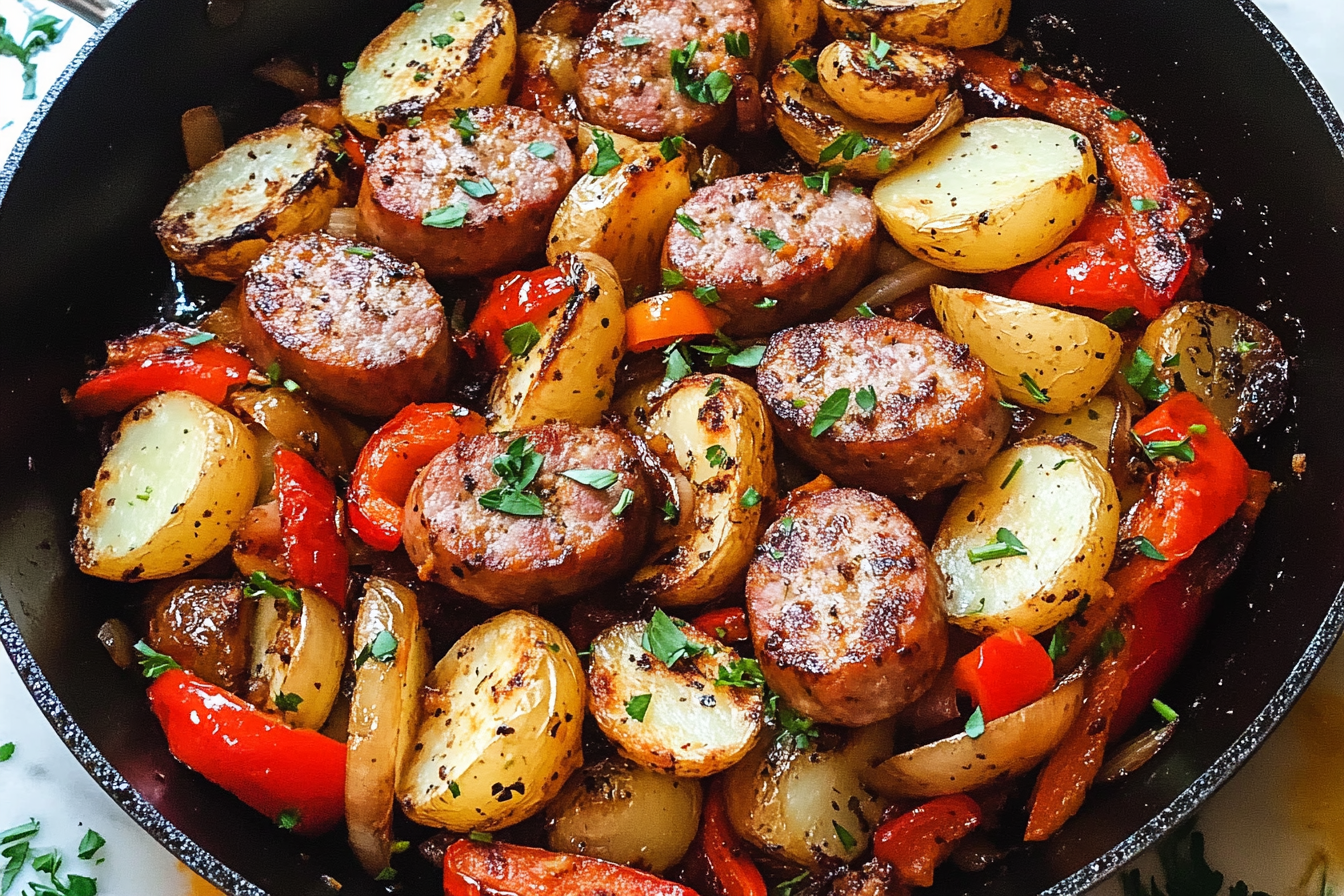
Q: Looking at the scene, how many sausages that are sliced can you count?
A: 7